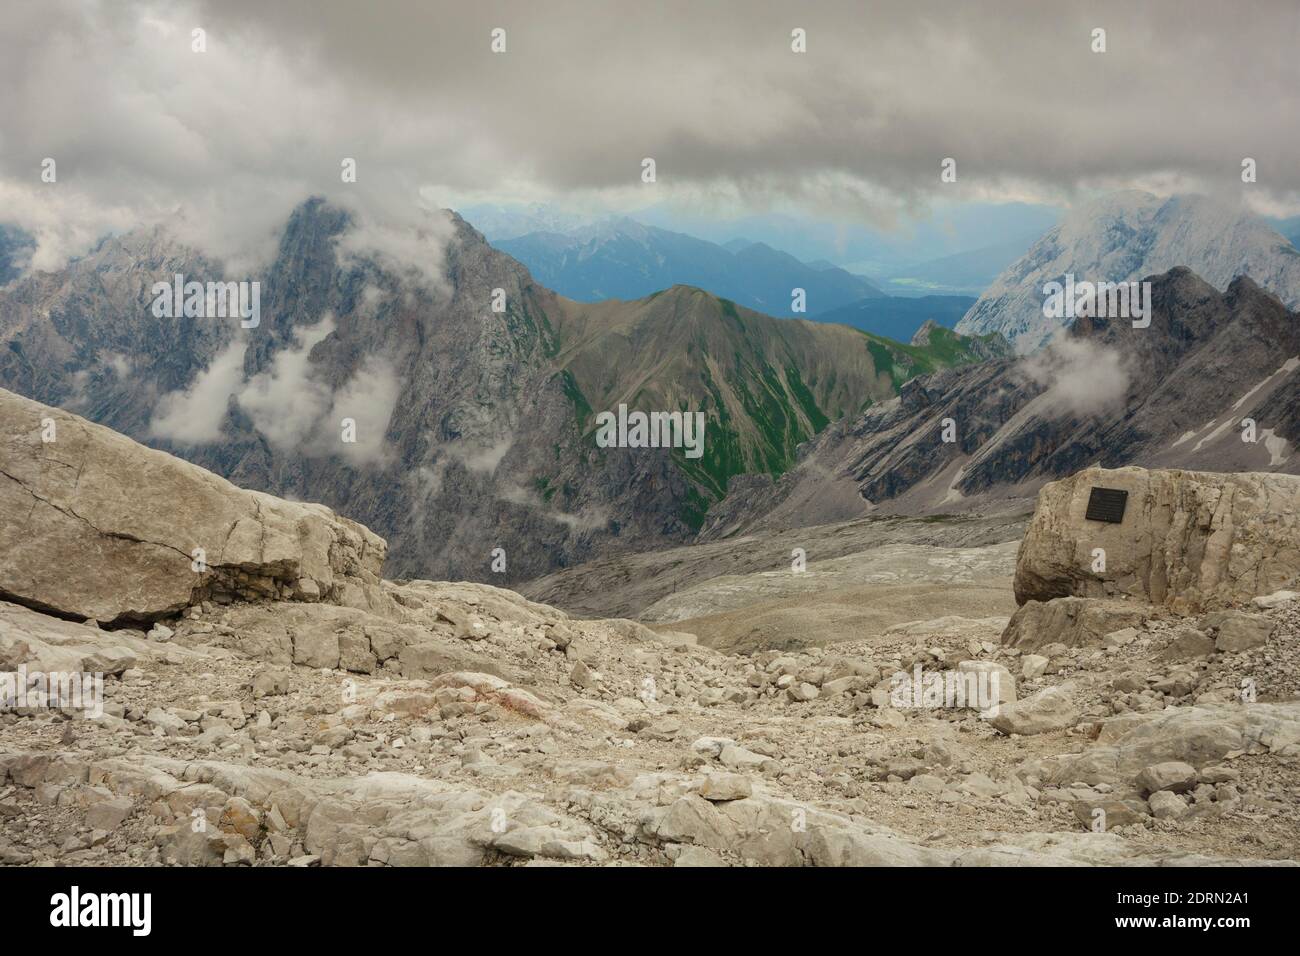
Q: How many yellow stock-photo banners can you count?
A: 0